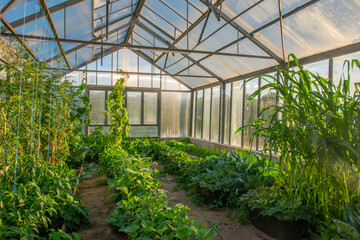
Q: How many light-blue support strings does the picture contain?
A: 5